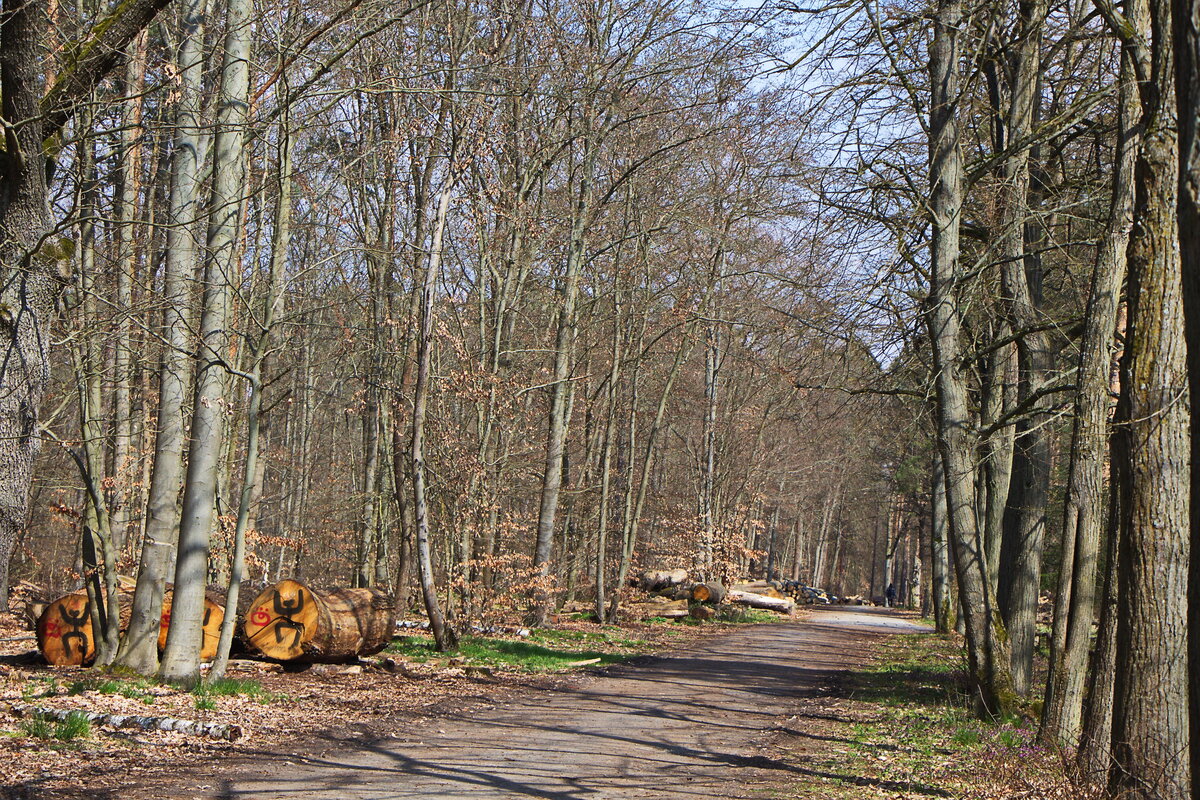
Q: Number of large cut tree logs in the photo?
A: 3